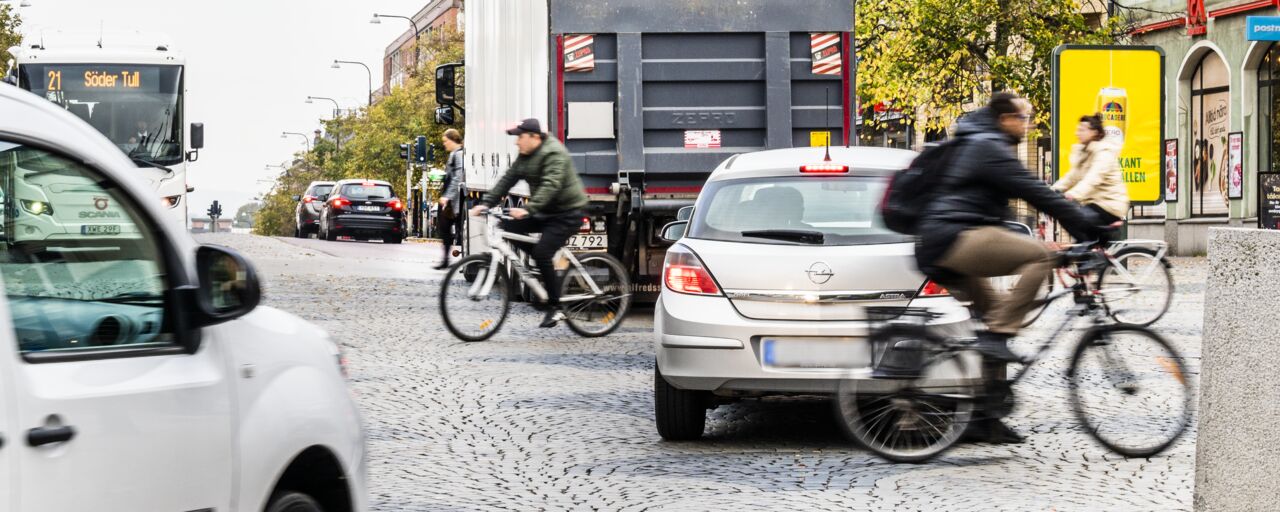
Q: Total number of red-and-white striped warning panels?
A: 2